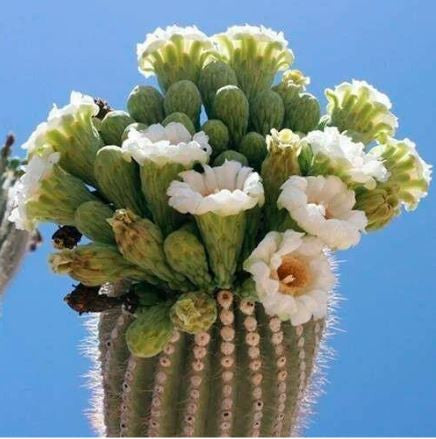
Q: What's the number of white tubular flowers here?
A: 11